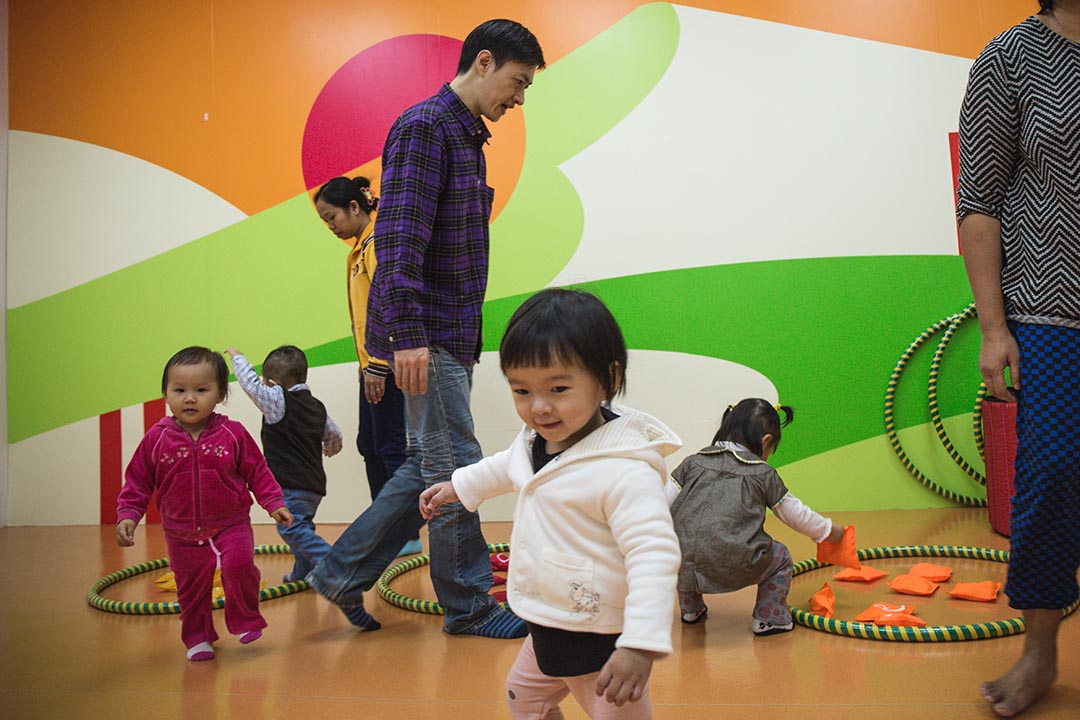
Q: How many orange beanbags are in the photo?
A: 8